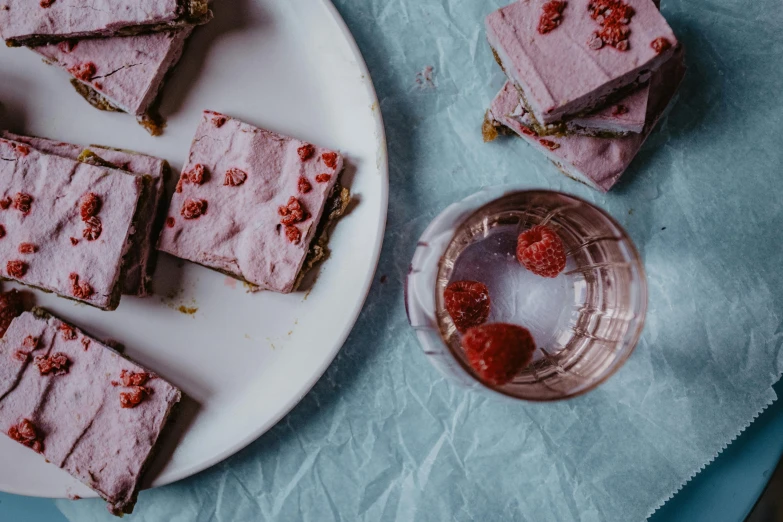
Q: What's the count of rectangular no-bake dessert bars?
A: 9